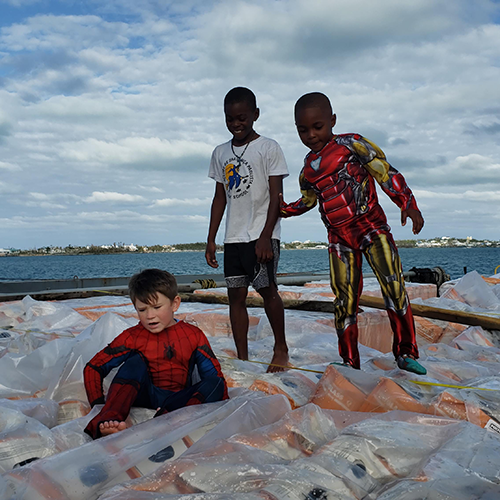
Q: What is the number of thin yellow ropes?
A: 1